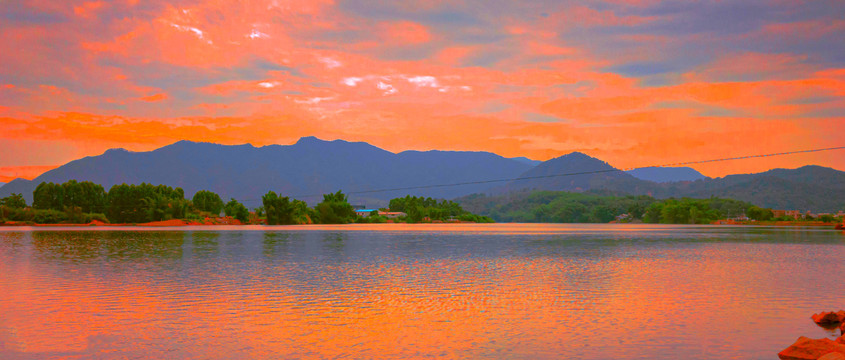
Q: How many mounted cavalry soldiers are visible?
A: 0